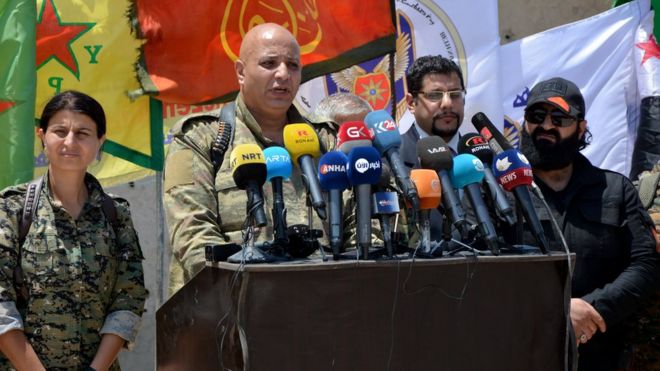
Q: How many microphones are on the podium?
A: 14